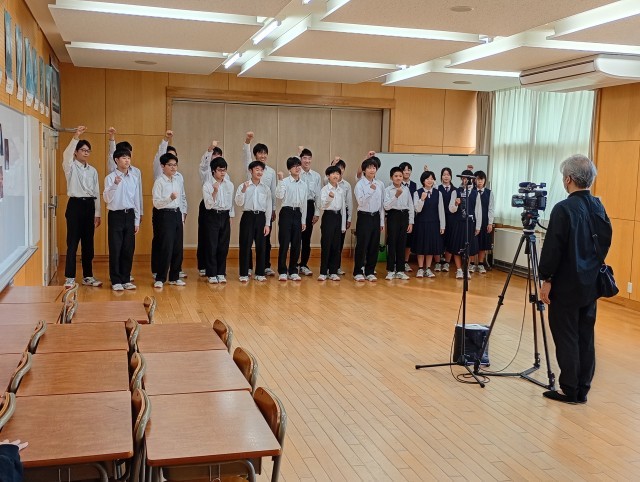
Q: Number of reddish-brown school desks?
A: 11